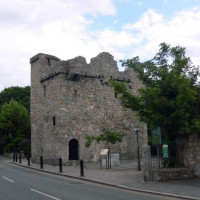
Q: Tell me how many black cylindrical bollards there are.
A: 7